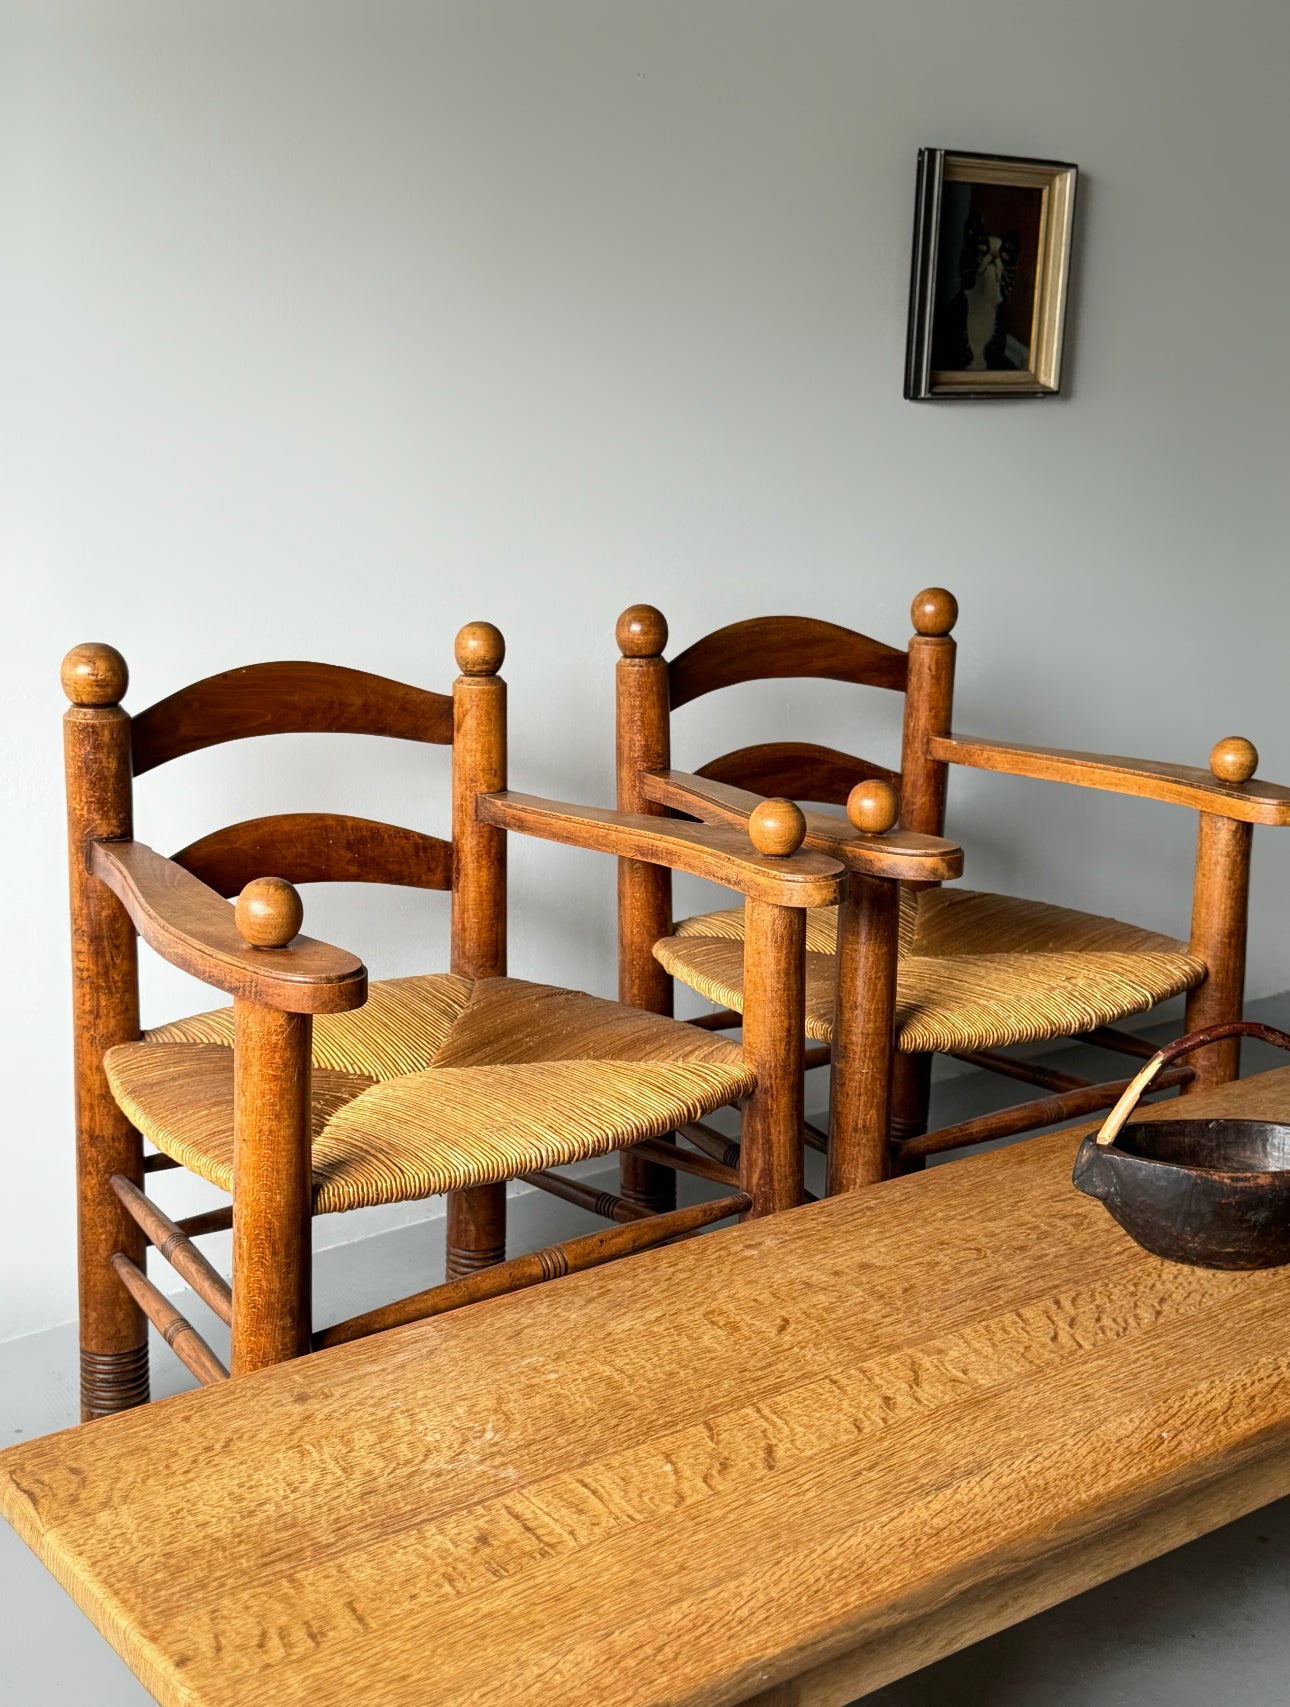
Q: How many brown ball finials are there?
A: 8